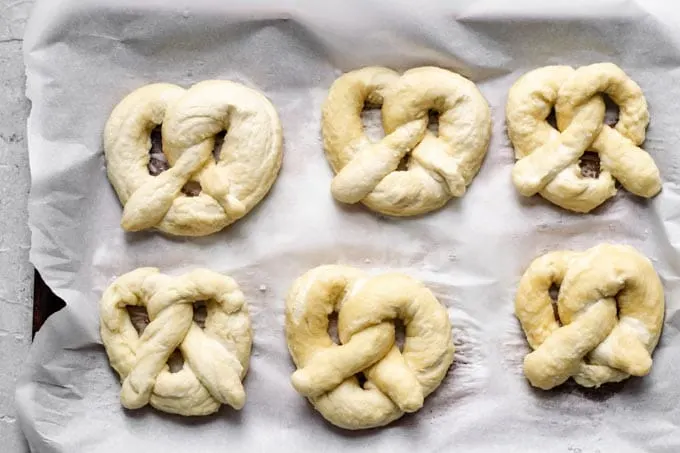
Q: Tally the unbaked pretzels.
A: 6